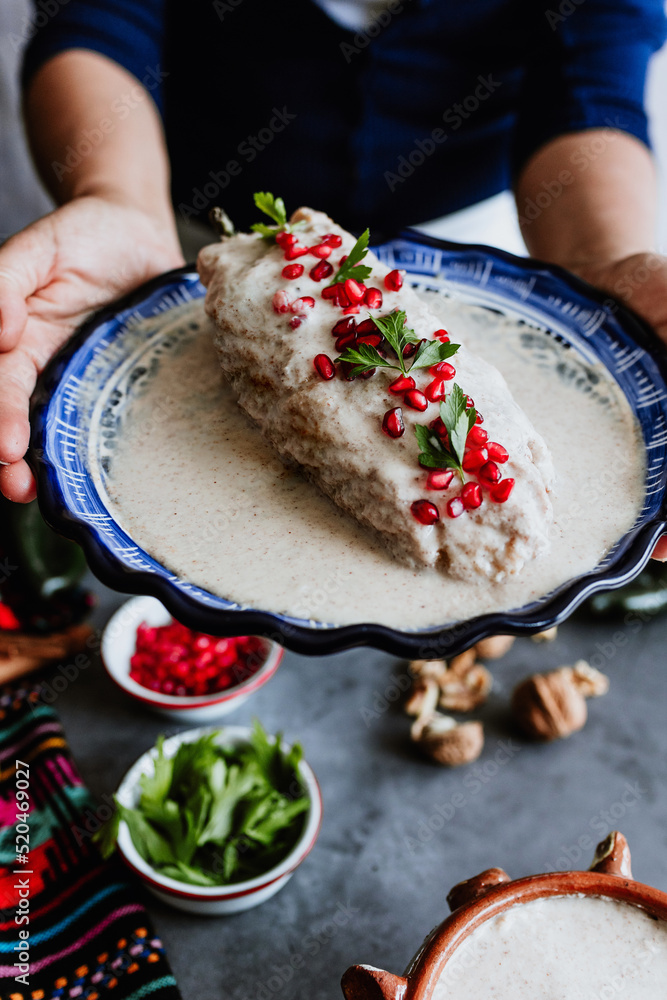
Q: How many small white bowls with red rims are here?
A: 2